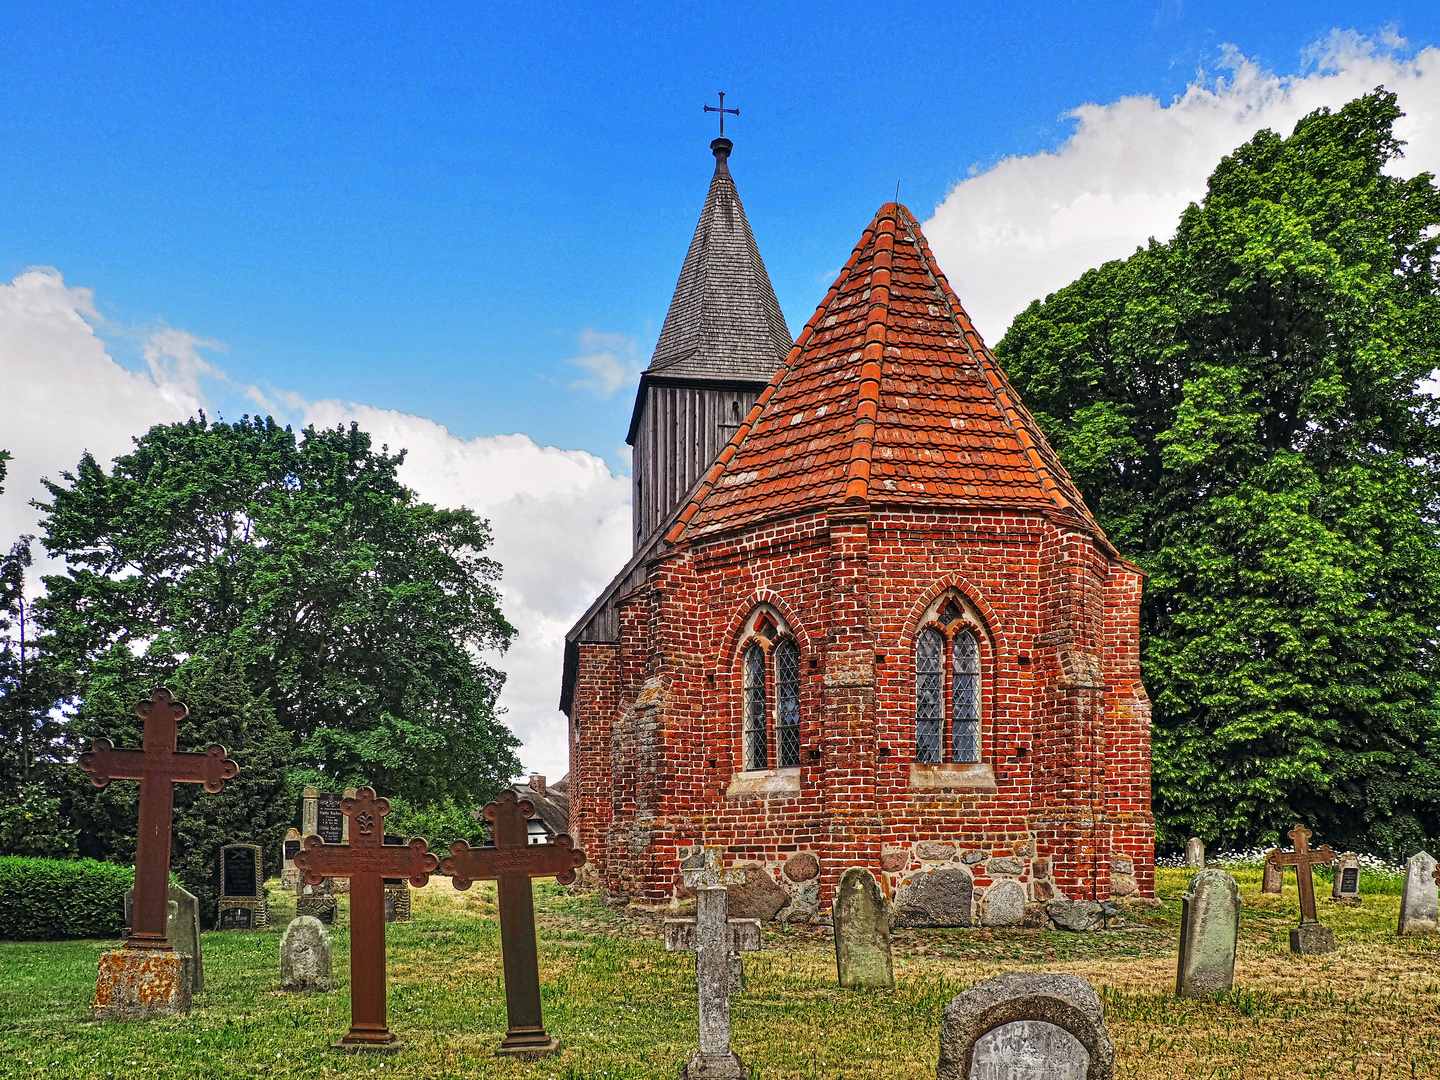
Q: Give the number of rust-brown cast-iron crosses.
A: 4